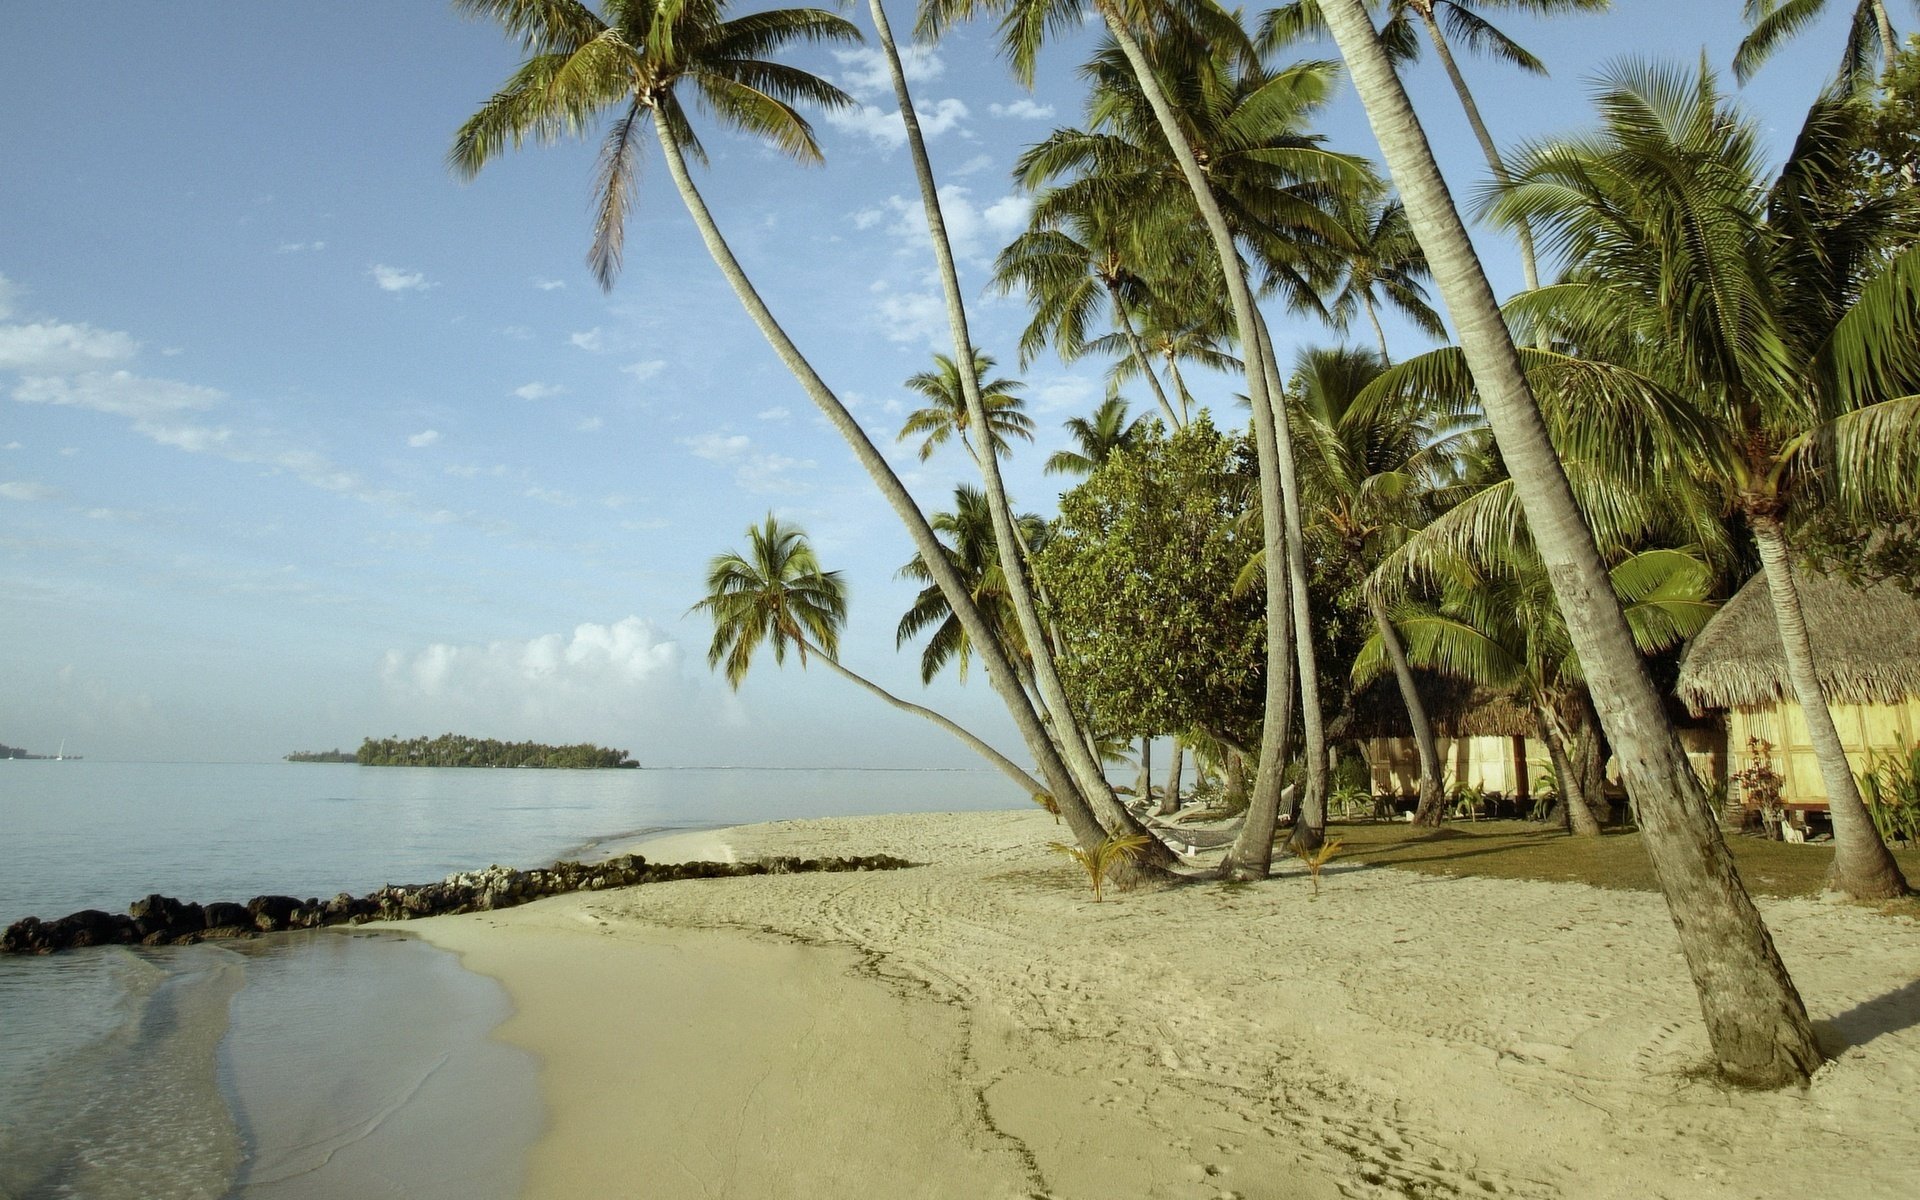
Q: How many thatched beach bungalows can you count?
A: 2